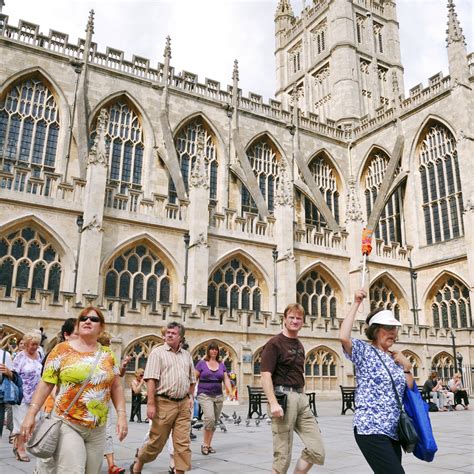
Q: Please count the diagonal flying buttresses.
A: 5